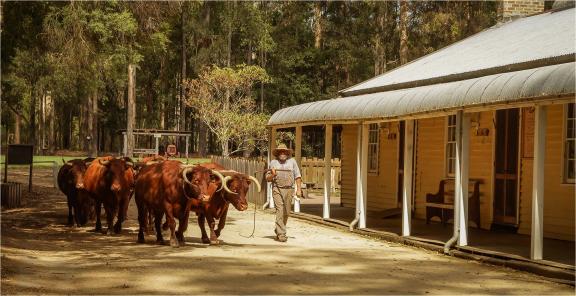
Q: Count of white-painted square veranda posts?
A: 7